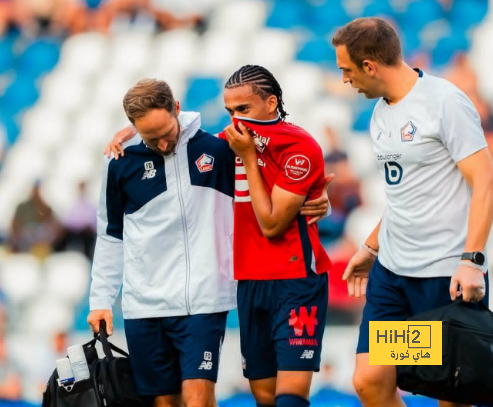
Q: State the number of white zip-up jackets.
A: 1